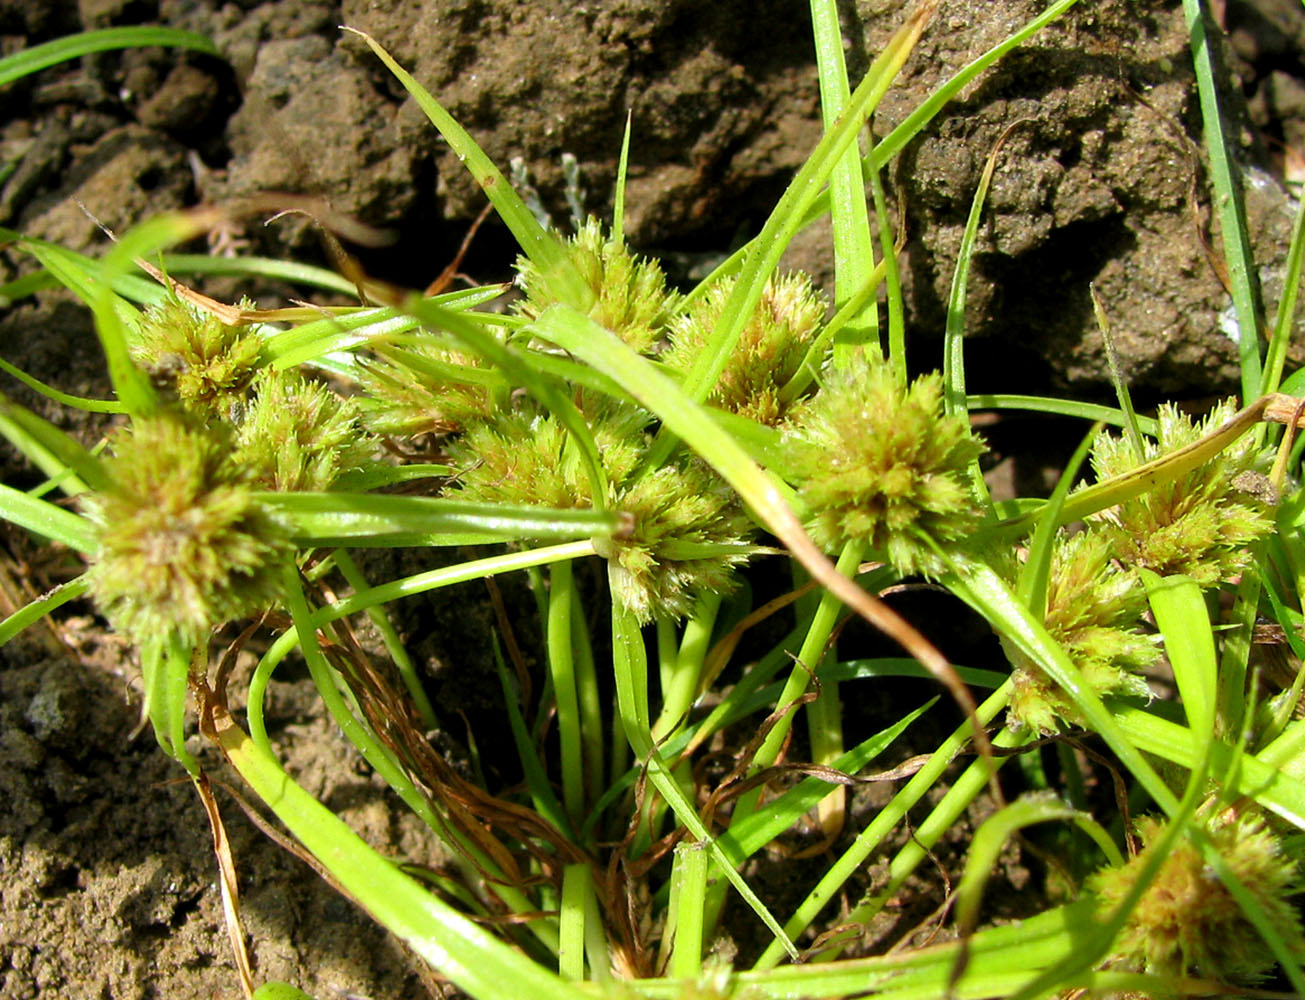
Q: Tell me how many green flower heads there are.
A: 12